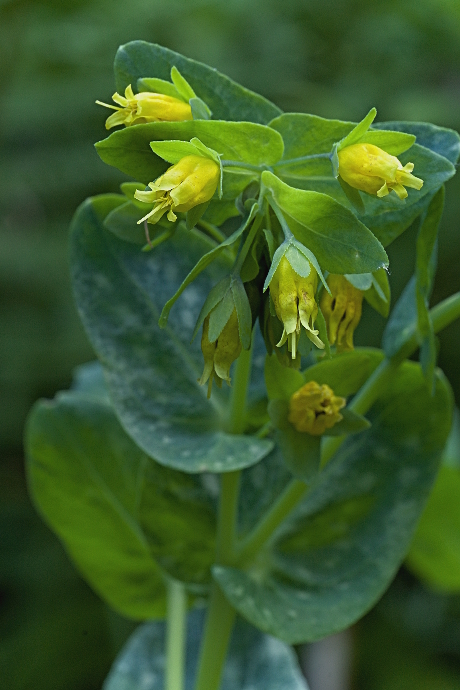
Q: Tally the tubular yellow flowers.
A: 7